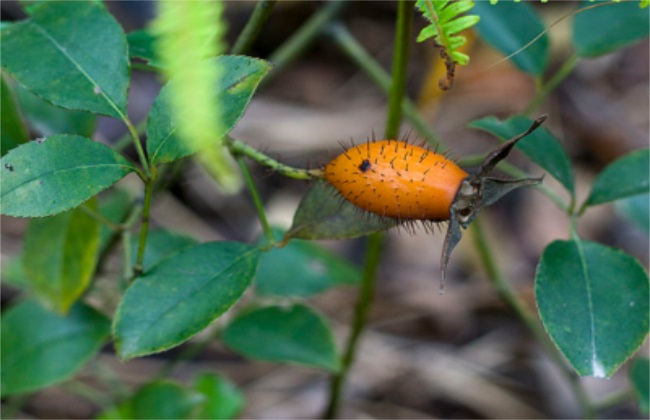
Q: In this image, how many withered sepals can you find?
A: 3